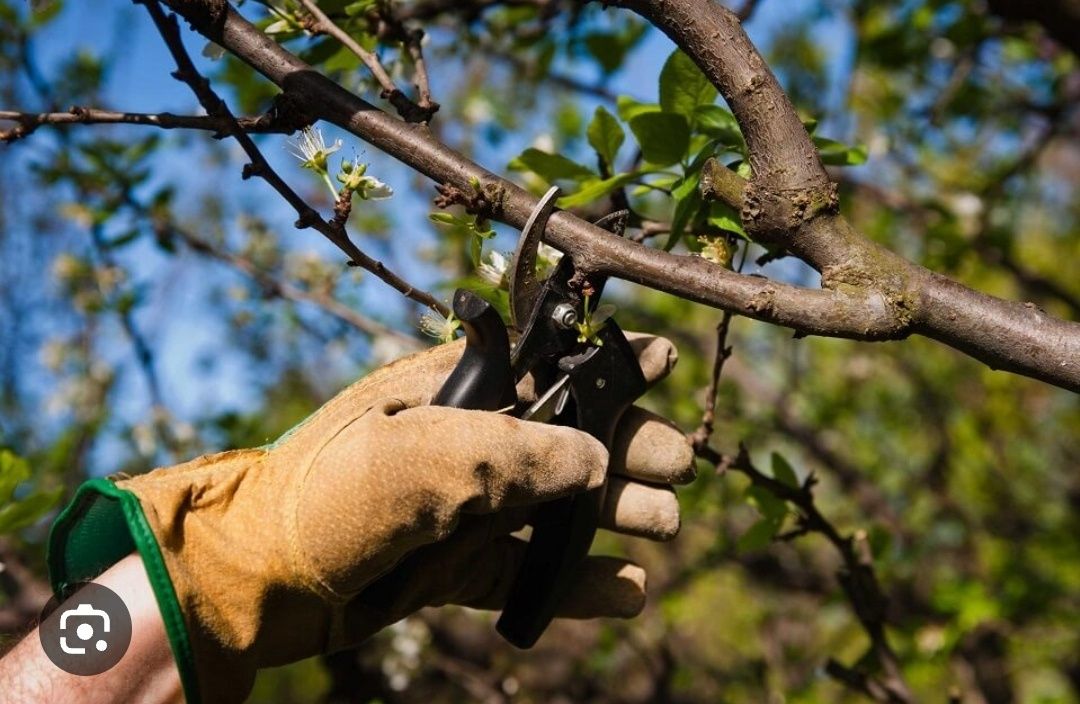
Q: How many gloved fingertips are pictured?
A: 5